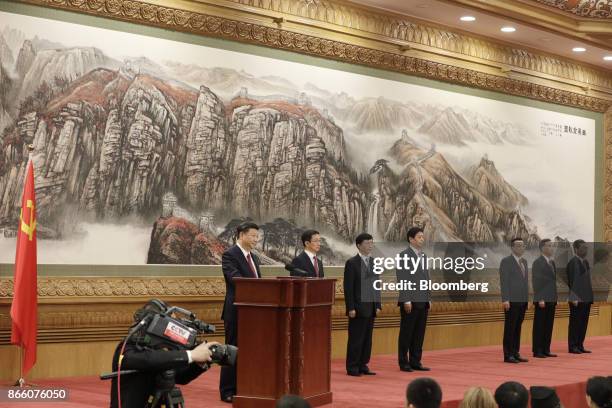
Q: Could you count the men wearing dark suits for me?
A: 7